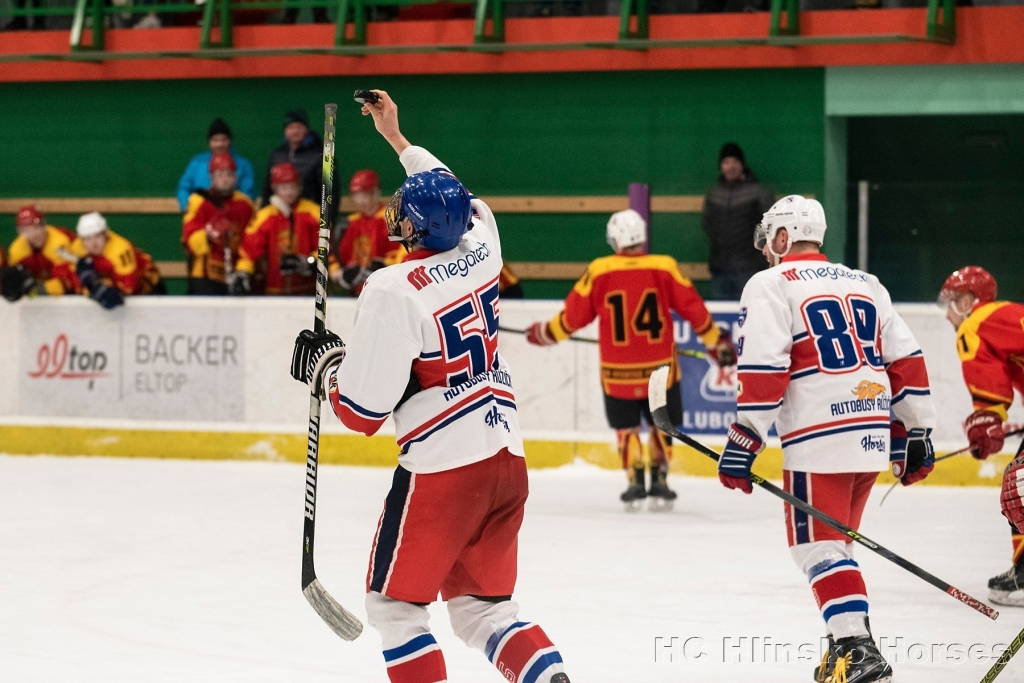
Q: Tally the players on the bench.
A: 5